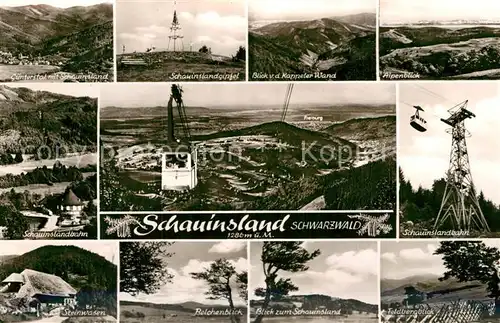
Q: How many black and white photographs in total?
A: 11